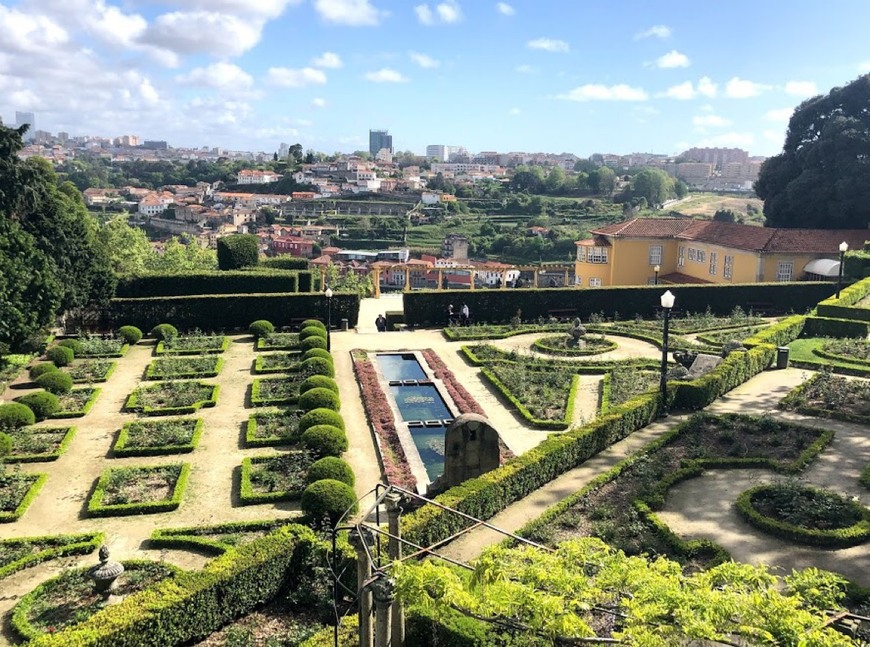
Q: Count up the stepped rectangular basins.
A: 3